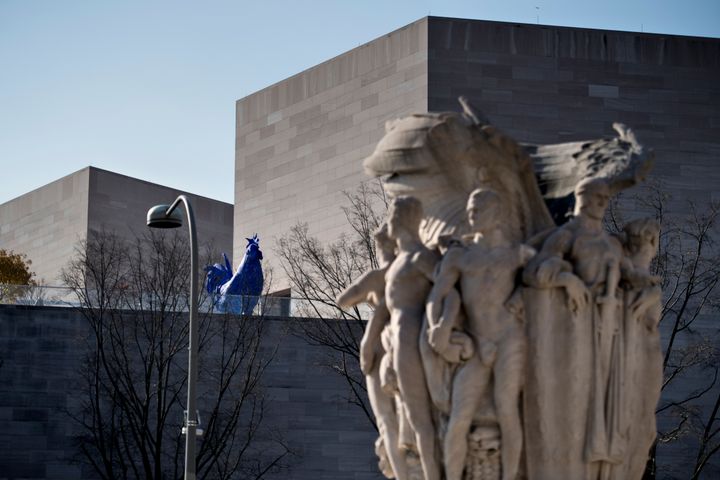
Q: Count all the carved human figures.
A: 5